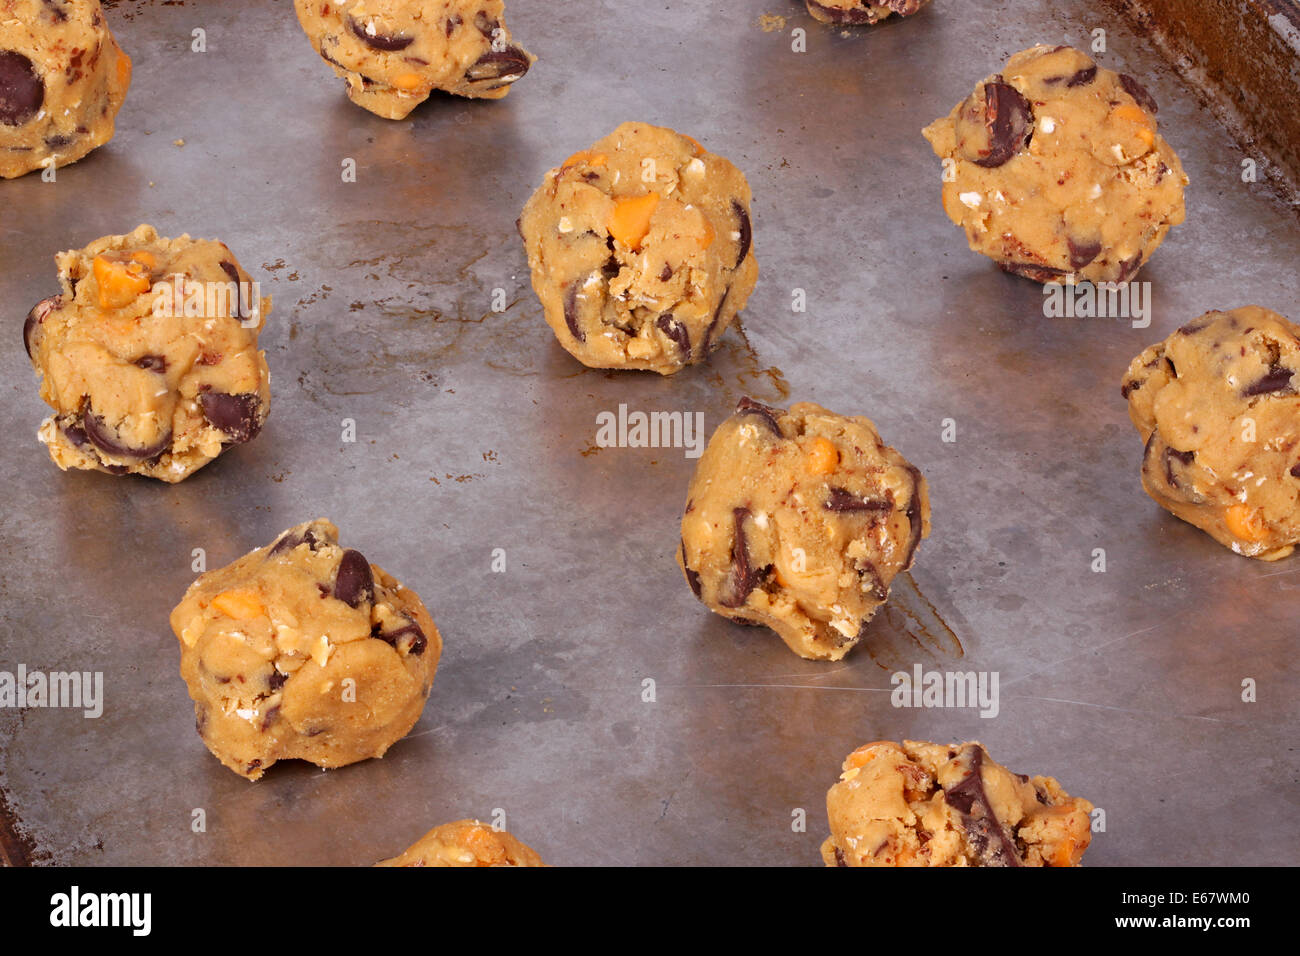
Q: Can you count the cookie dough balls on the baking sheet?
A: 11